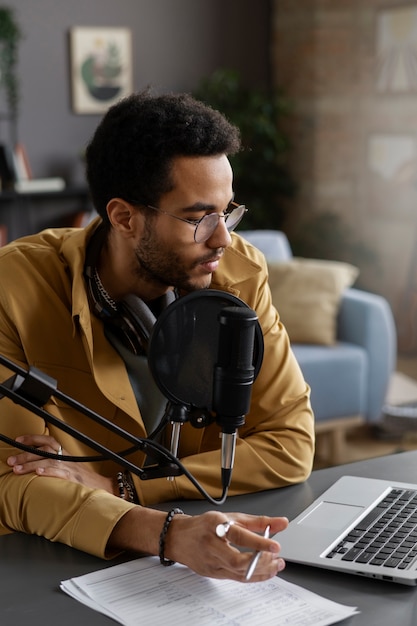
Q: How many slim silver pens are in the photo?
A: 1